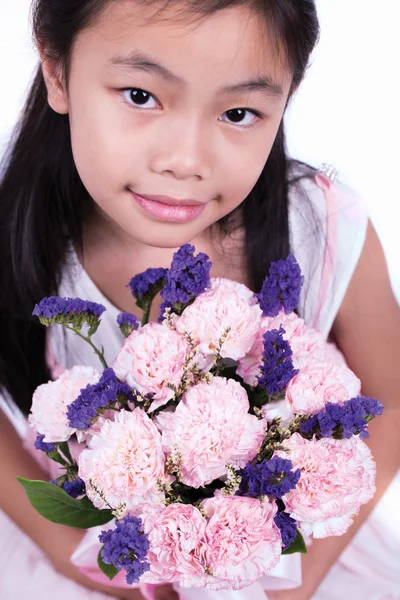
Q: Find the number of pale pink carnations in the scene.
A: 10